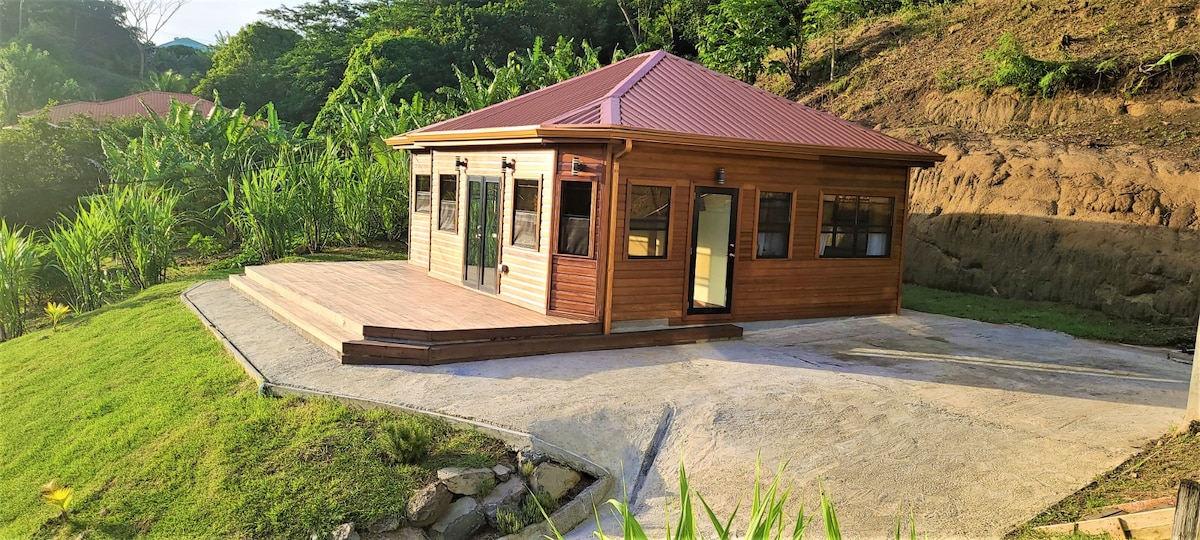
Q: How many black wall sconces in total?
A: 4